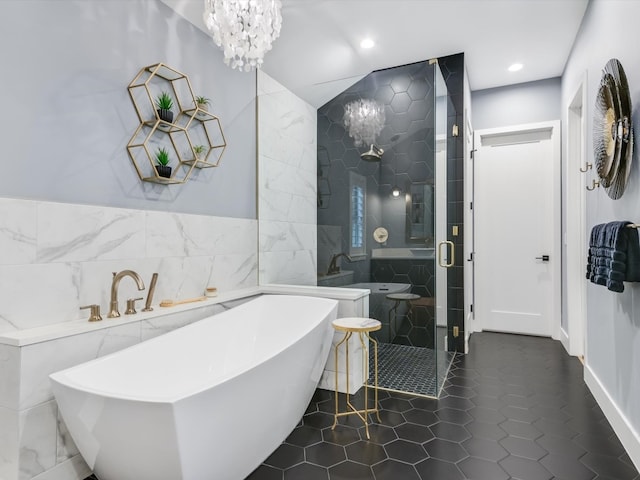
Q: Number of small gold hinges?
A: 3